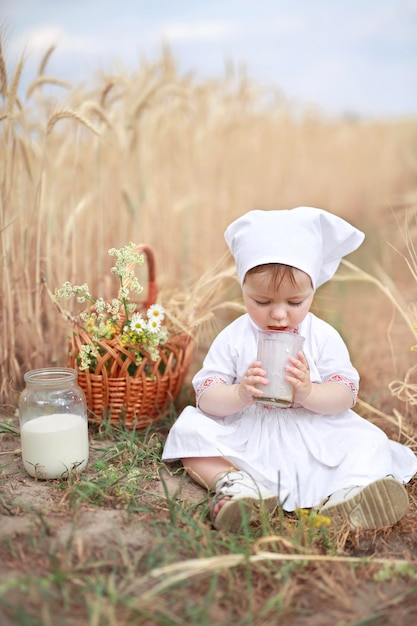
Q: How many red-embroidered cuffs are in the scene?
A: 2